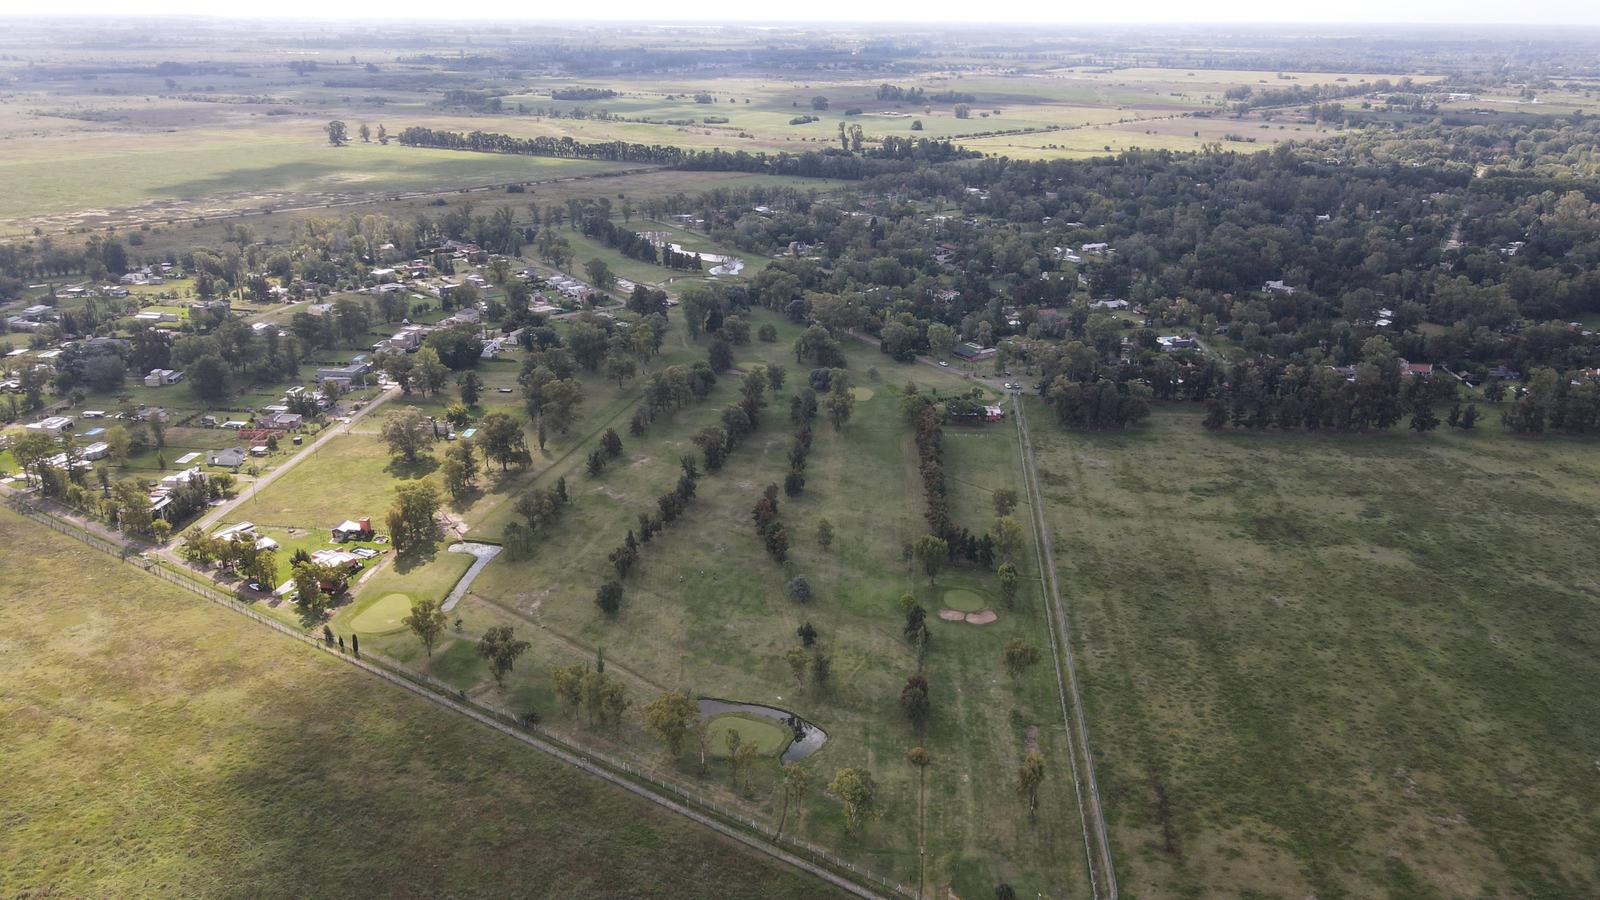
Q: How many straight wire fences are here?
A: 2